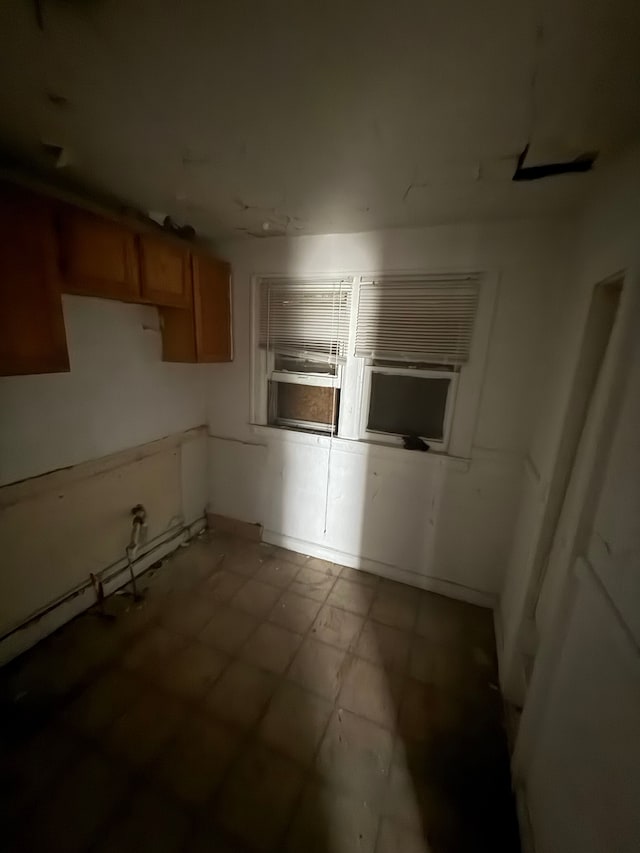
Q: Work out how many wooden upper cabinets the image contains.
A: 4